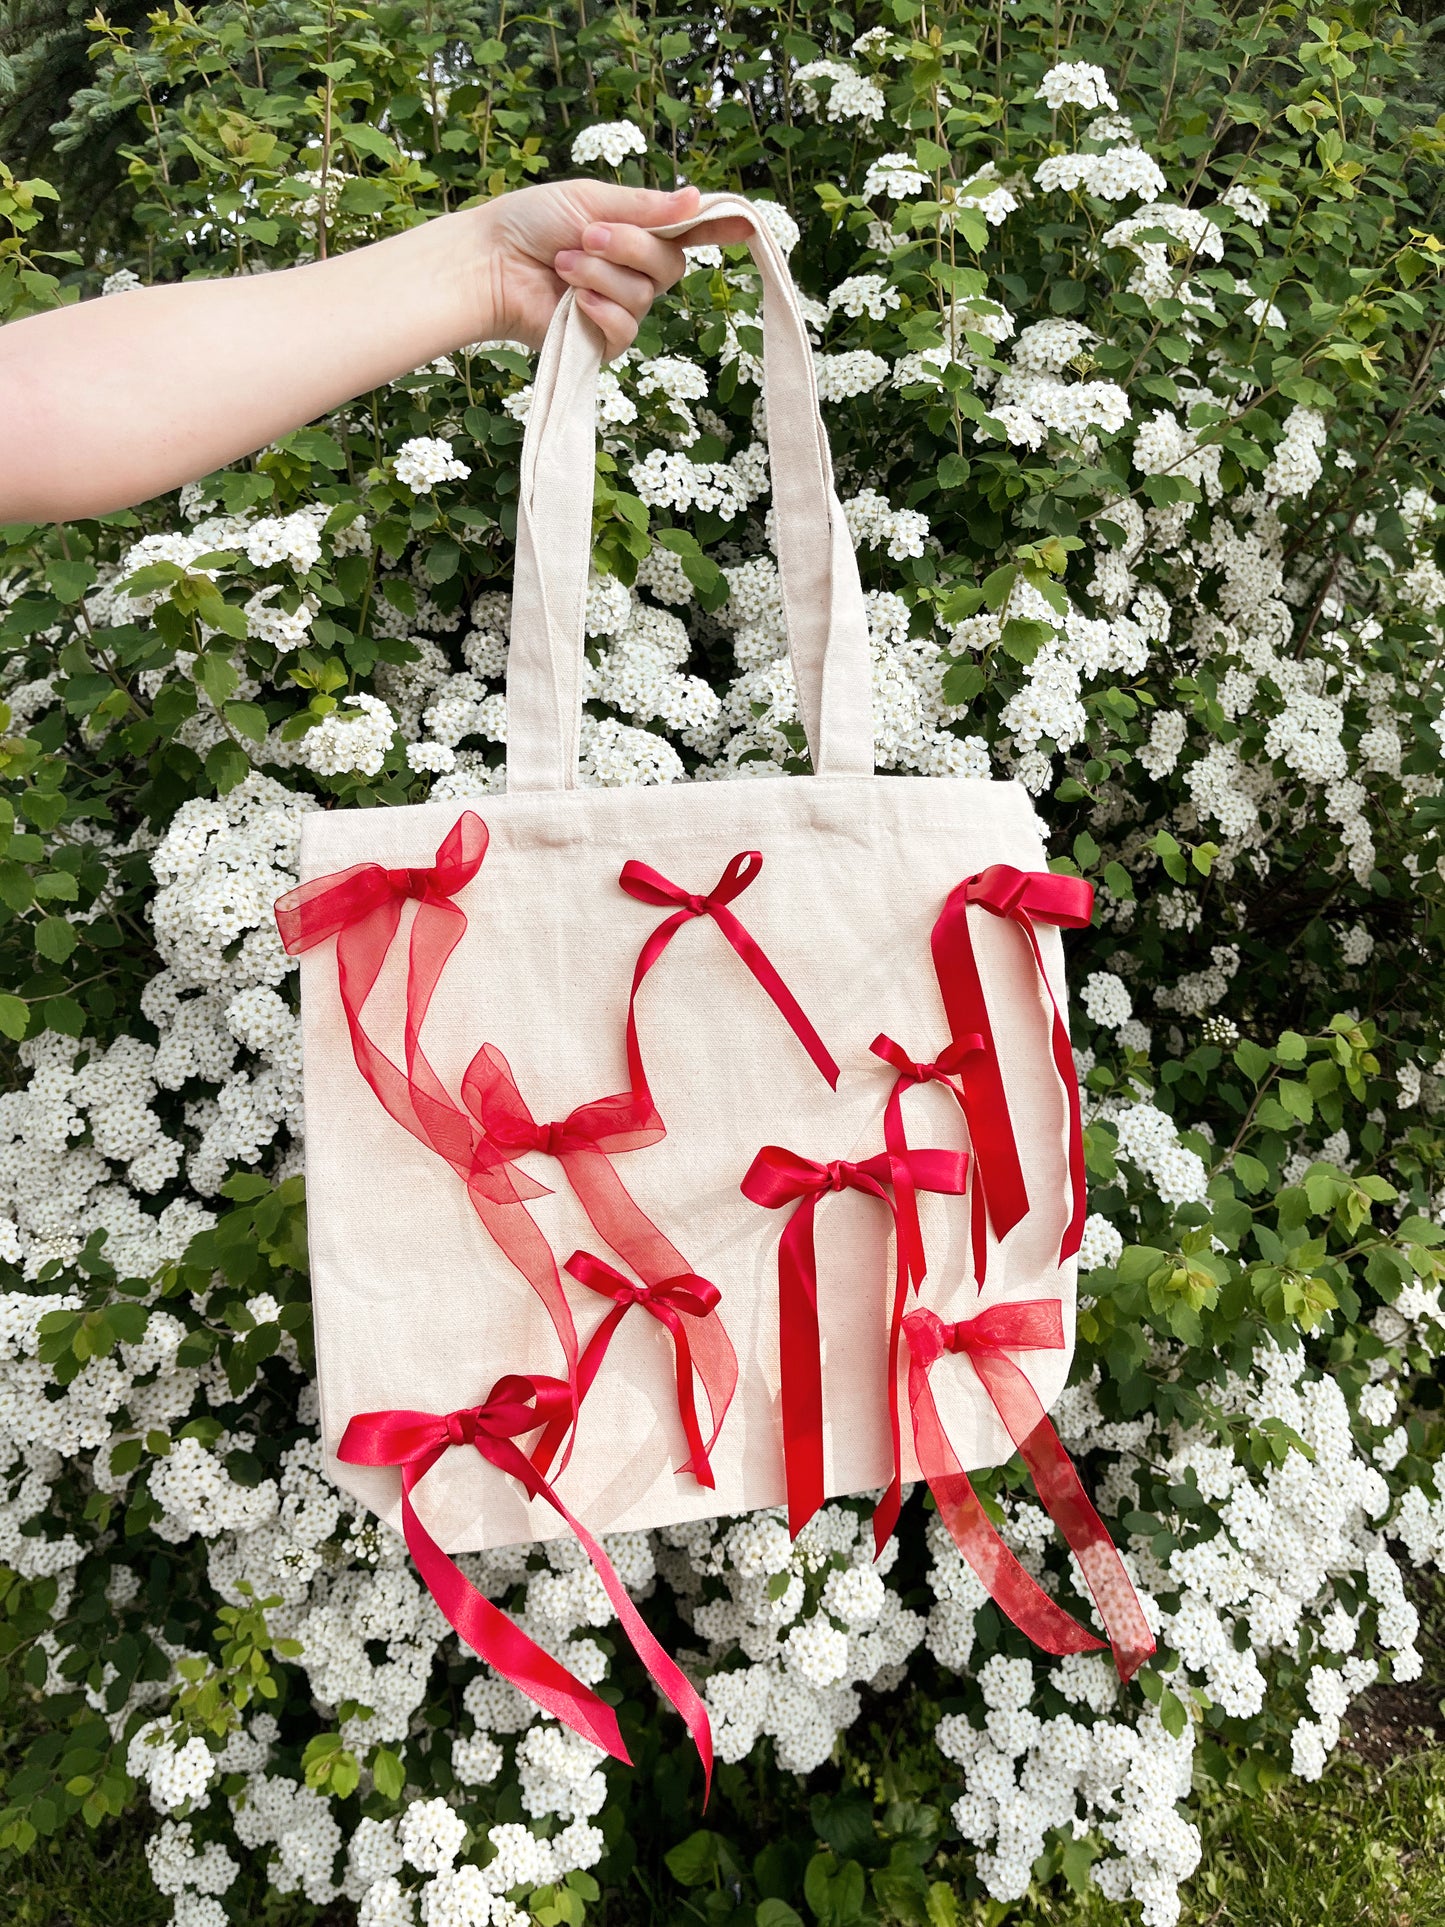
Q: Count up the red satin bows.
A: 6